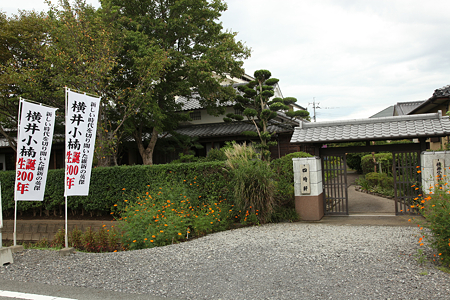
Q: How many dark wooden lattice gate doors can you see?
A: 2